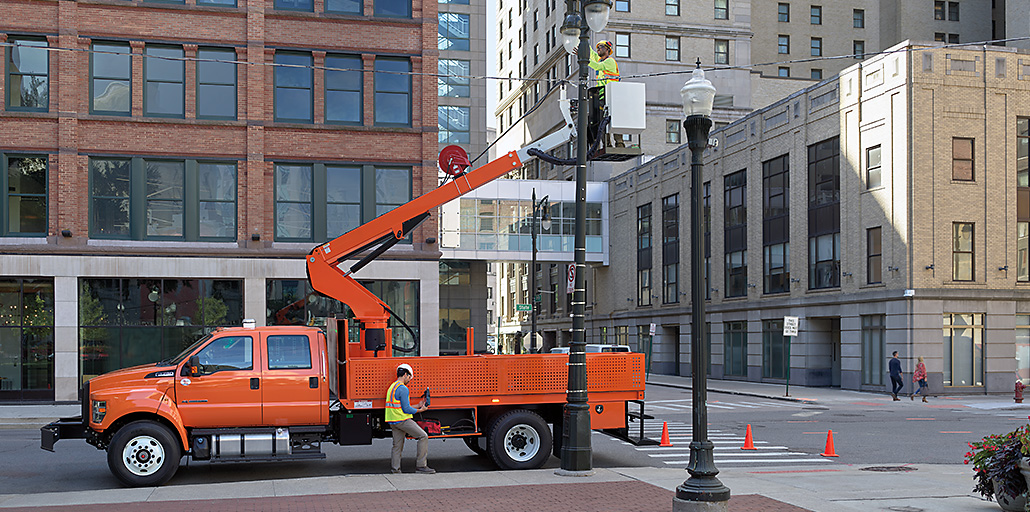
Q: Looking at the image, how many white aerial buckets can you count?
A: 1